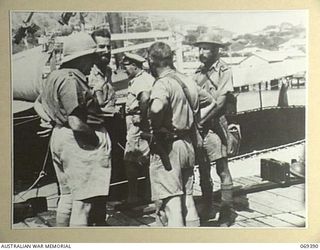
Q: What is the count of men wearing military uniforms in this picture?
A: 5